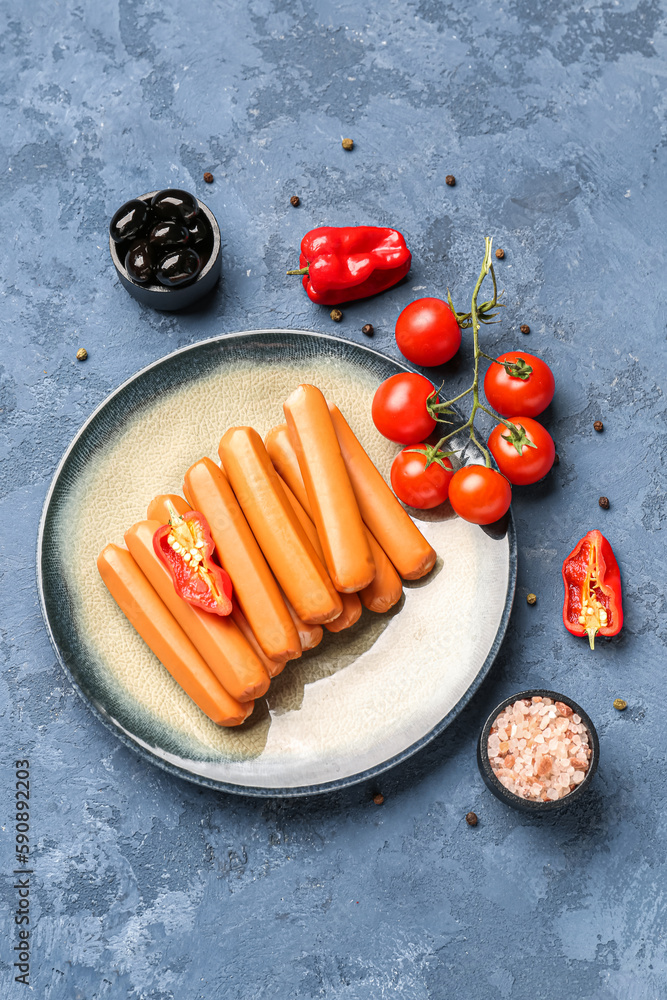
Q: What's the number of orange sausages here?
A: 10